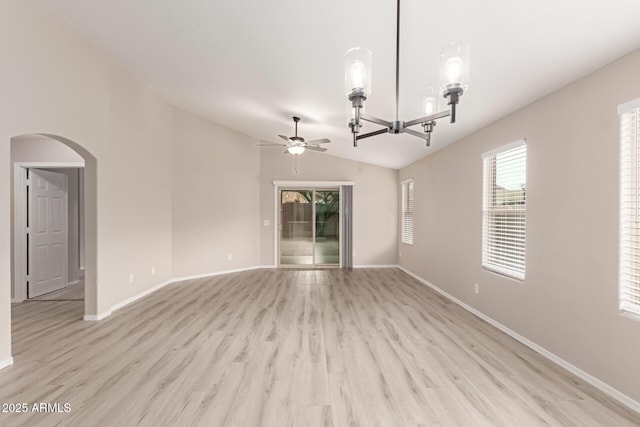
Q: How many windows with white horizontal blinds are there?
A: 3